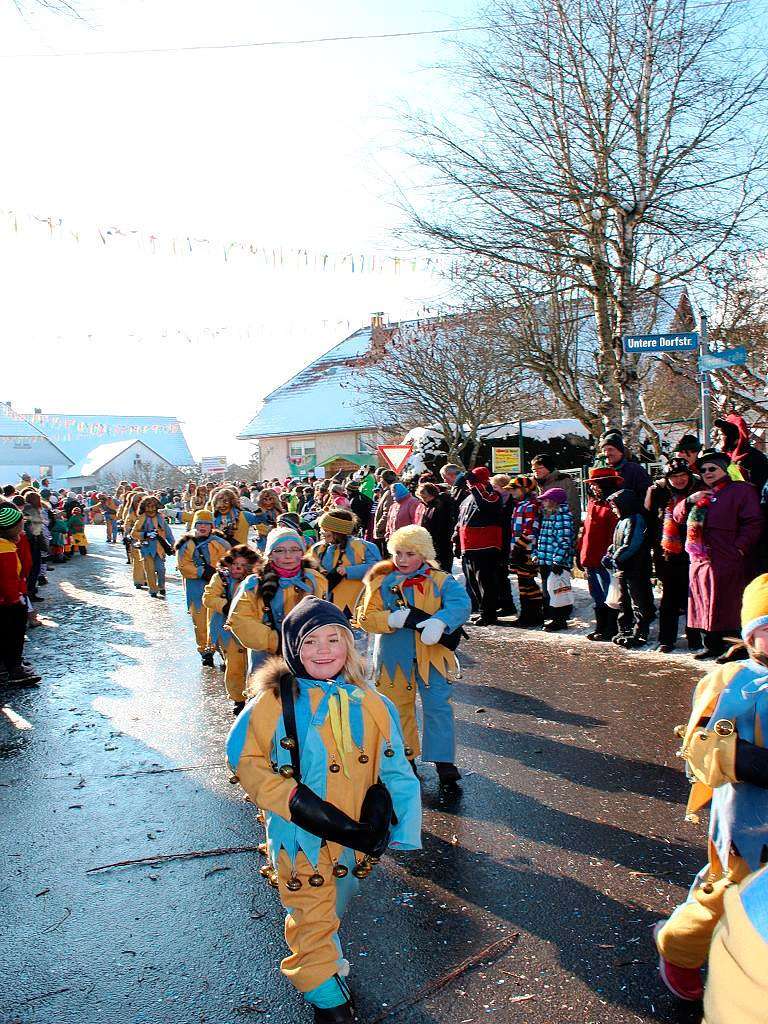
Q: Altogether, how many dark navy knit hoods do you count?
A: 1